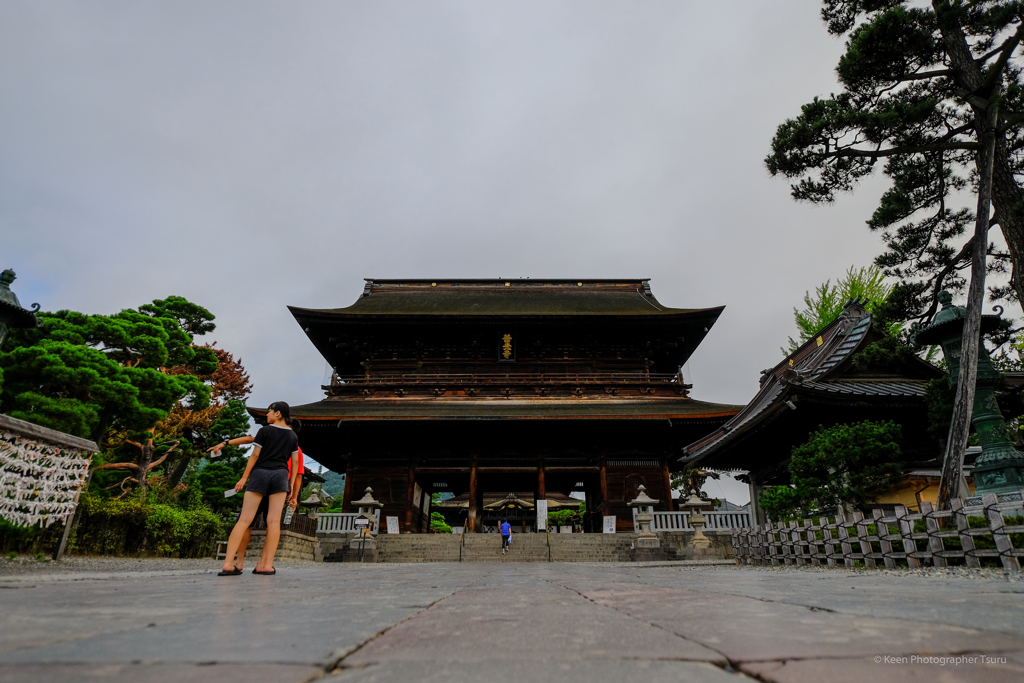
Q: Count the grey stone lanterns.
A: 4